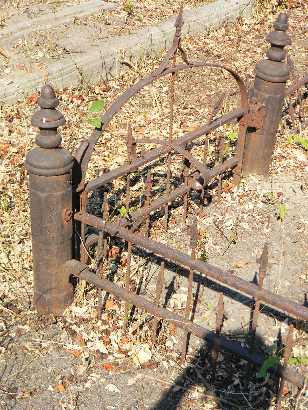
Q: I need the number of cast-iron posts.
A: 2